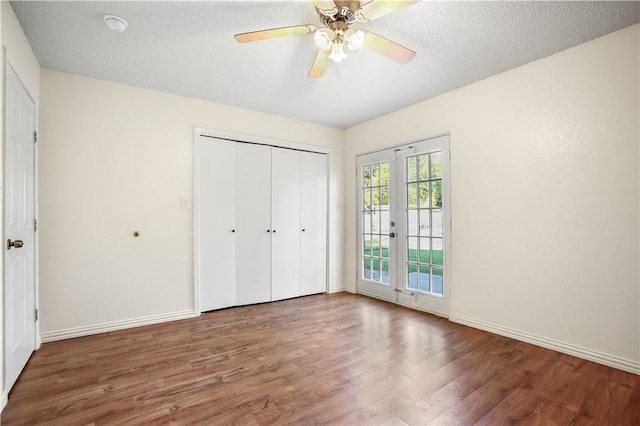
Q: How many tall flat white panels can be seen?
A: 4